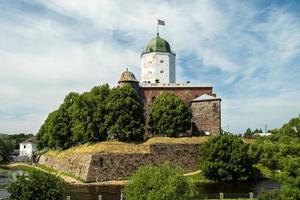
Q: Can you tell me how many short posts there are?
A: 4